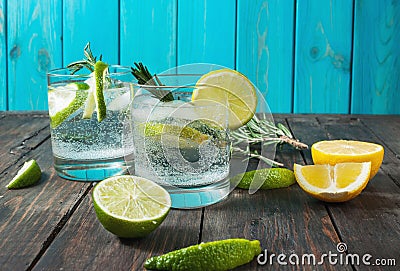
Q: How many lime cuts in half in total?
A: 1